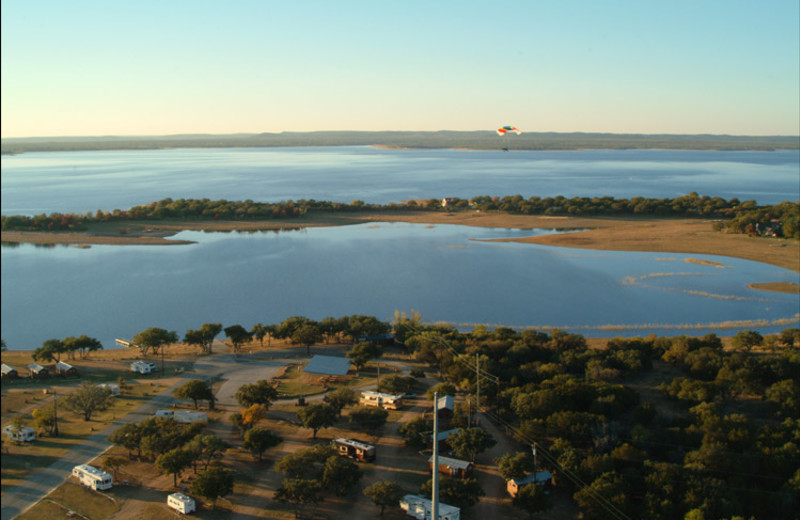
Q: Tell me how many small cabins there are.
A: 7